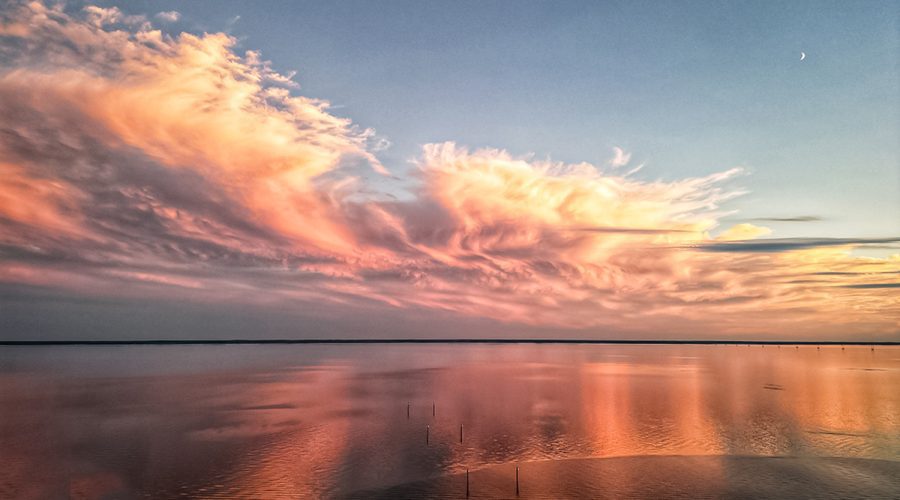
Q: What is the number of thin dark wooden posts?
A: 6